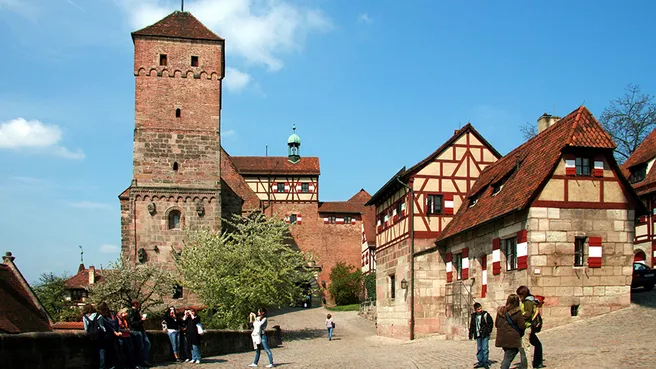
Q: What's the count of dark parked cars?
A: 1